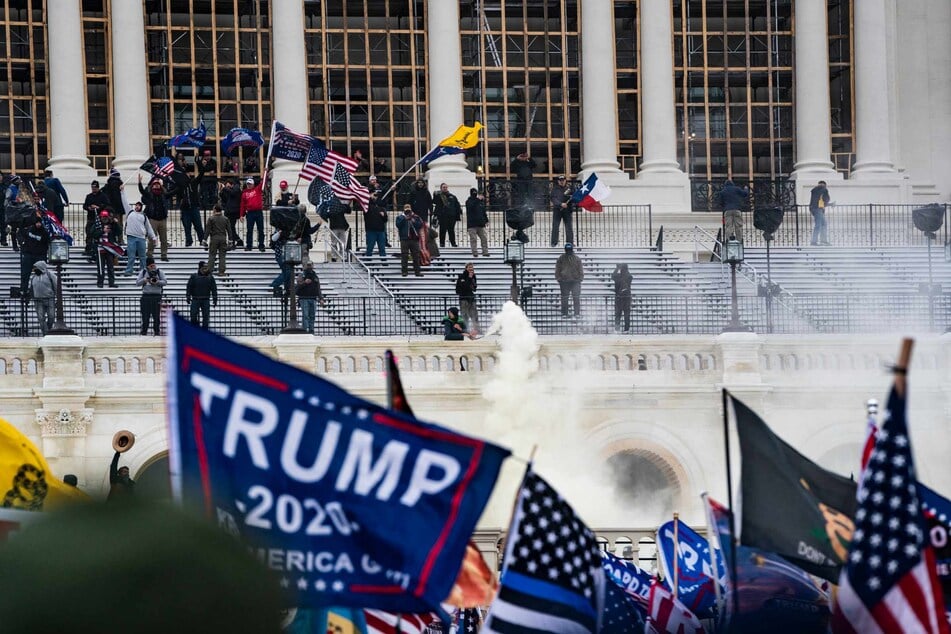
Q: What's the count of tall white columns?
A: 8